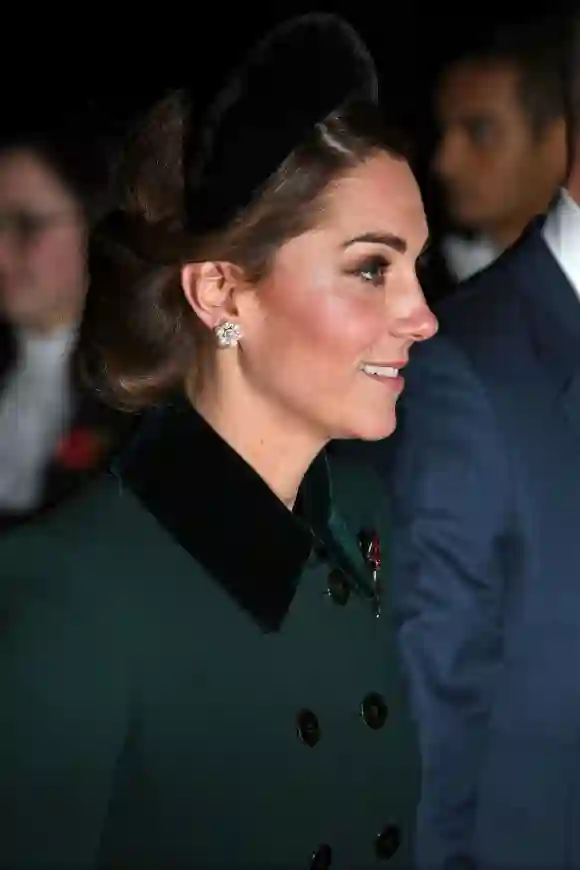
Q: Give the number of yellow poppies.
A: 0